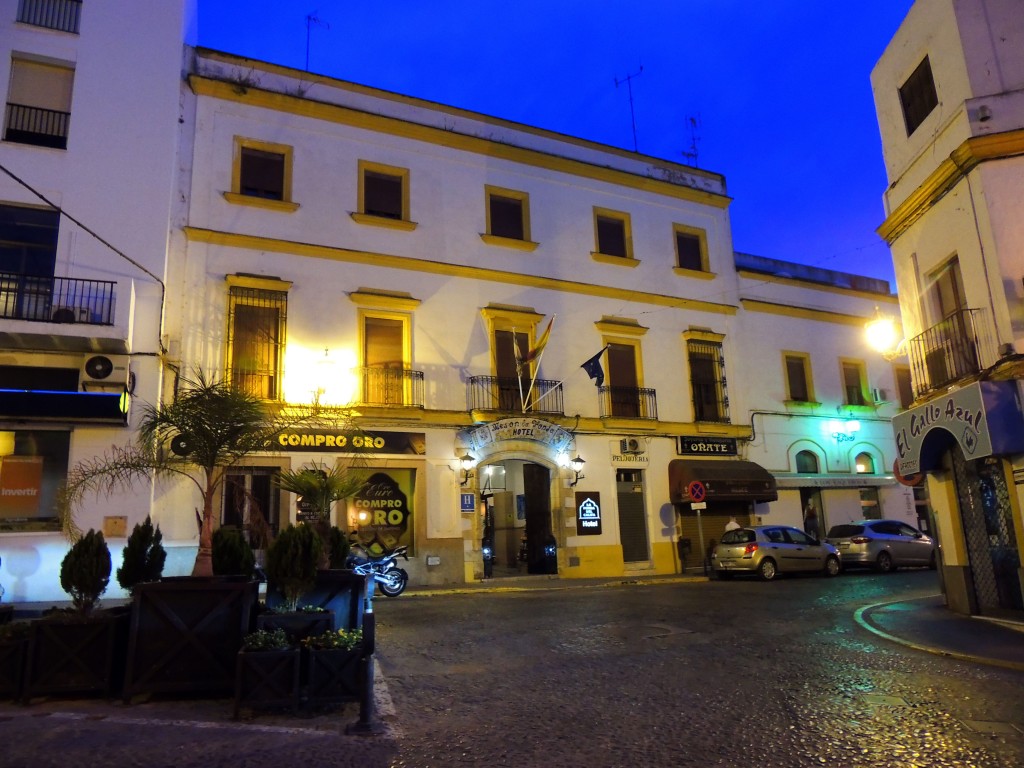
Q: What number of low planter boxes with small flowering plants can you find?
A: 2